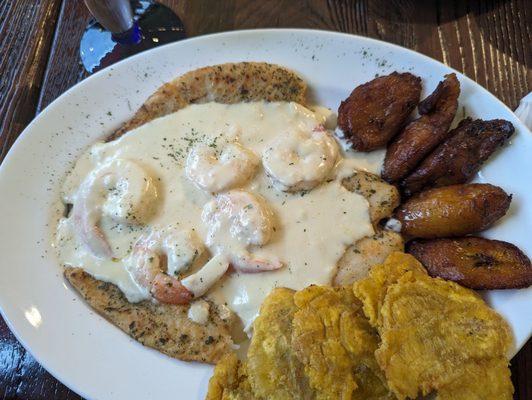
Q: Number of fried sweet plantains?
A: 5